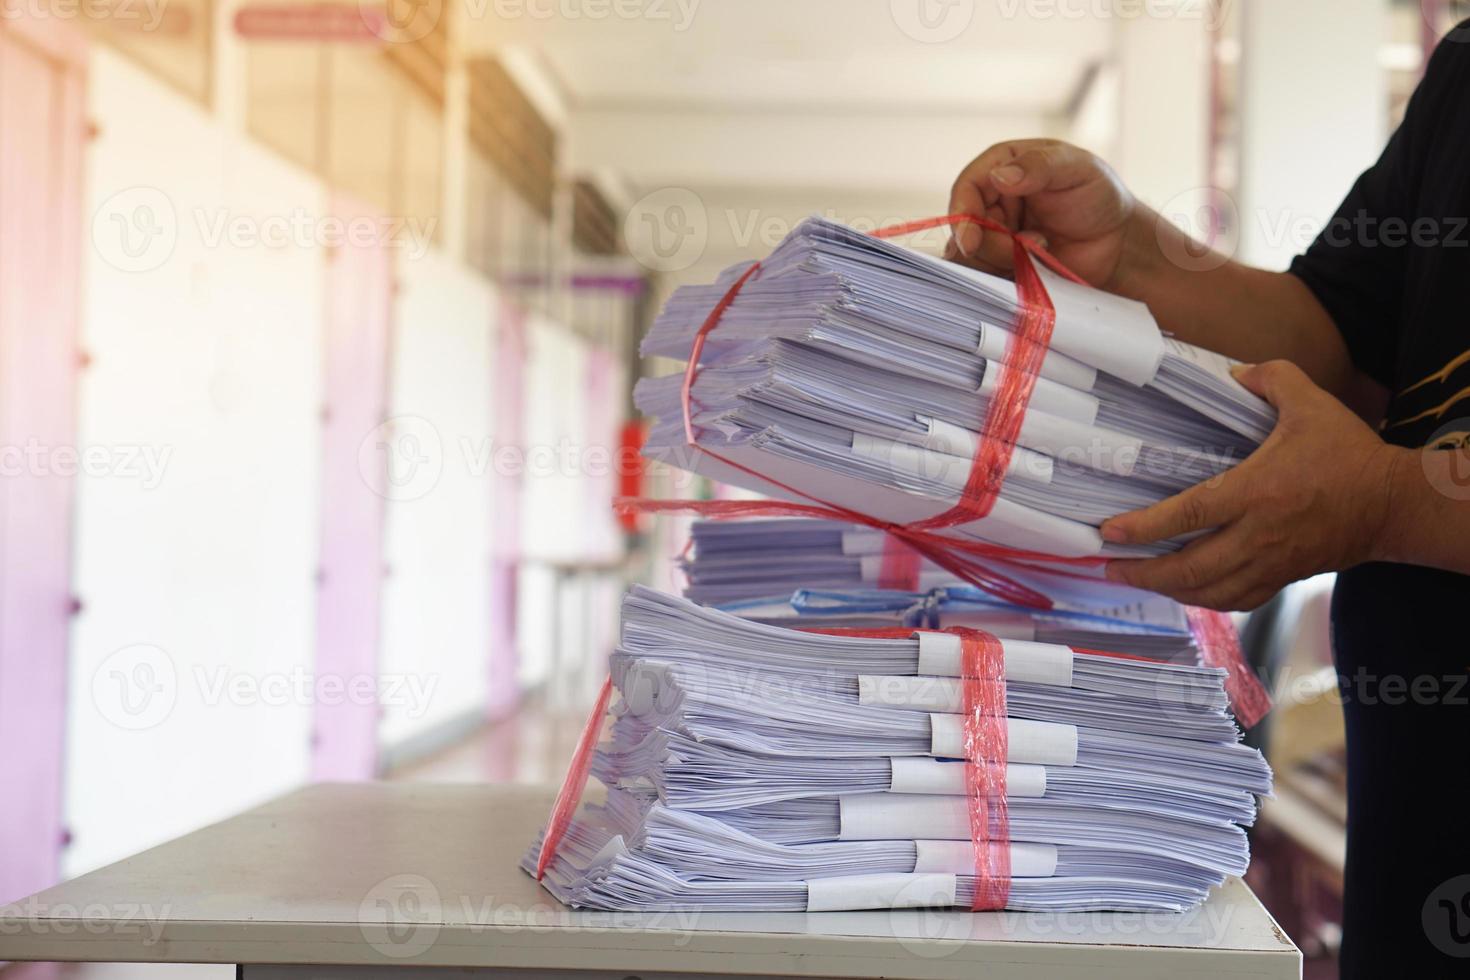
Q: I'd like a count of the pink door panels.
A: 4